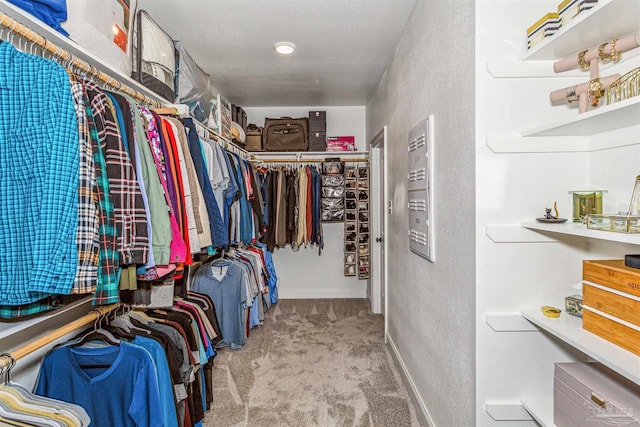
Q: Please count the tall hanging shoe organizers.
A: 2